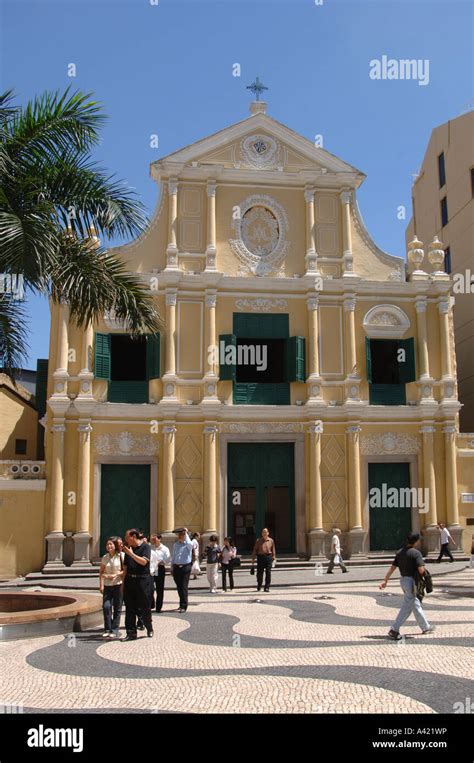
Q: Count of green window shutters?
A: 6